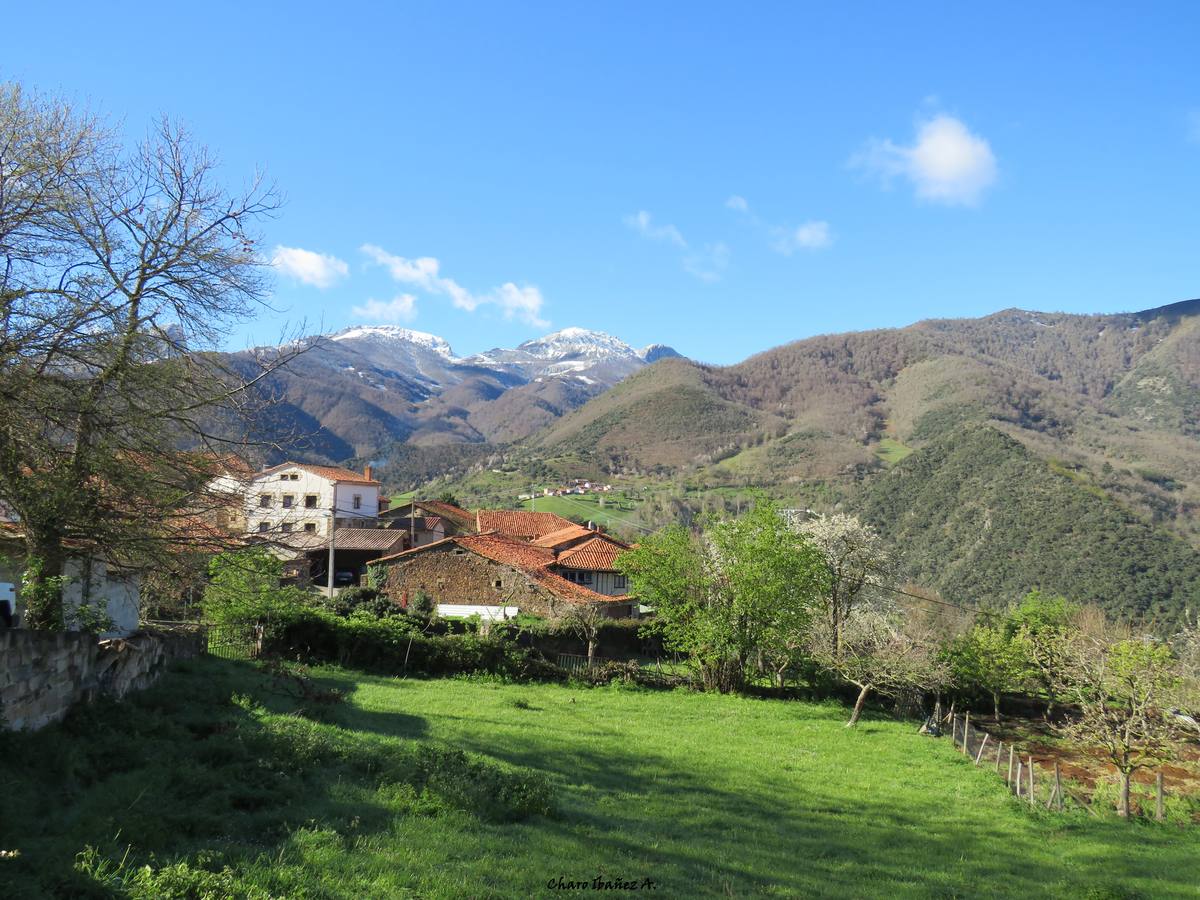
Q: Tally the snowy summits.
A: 2